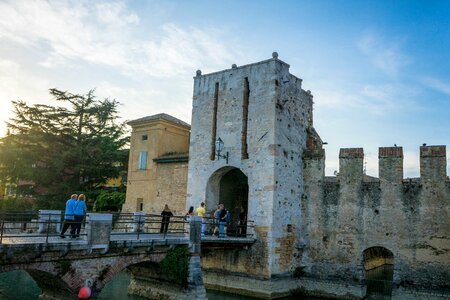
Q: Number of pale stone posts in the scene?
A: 4